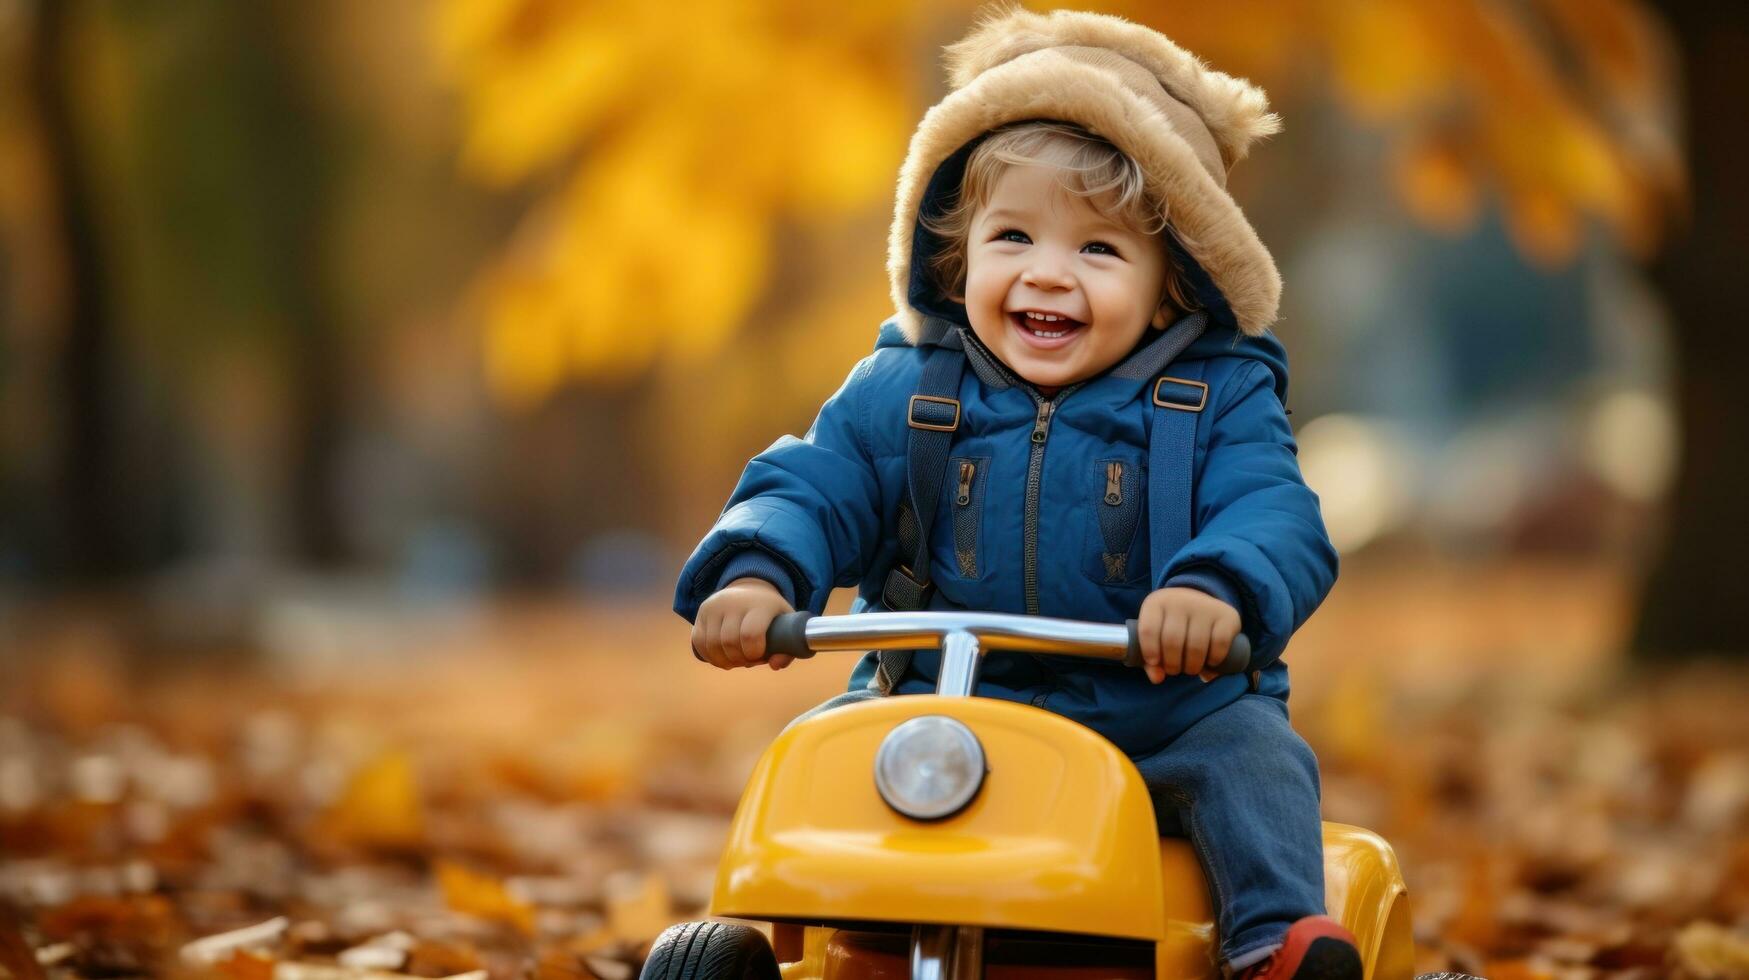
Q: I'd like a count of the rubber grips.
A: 2